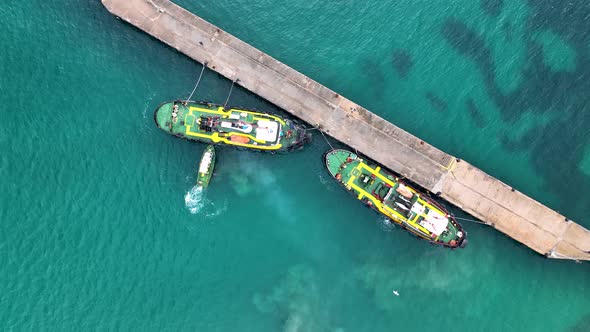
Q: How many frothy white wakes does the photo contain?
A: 1